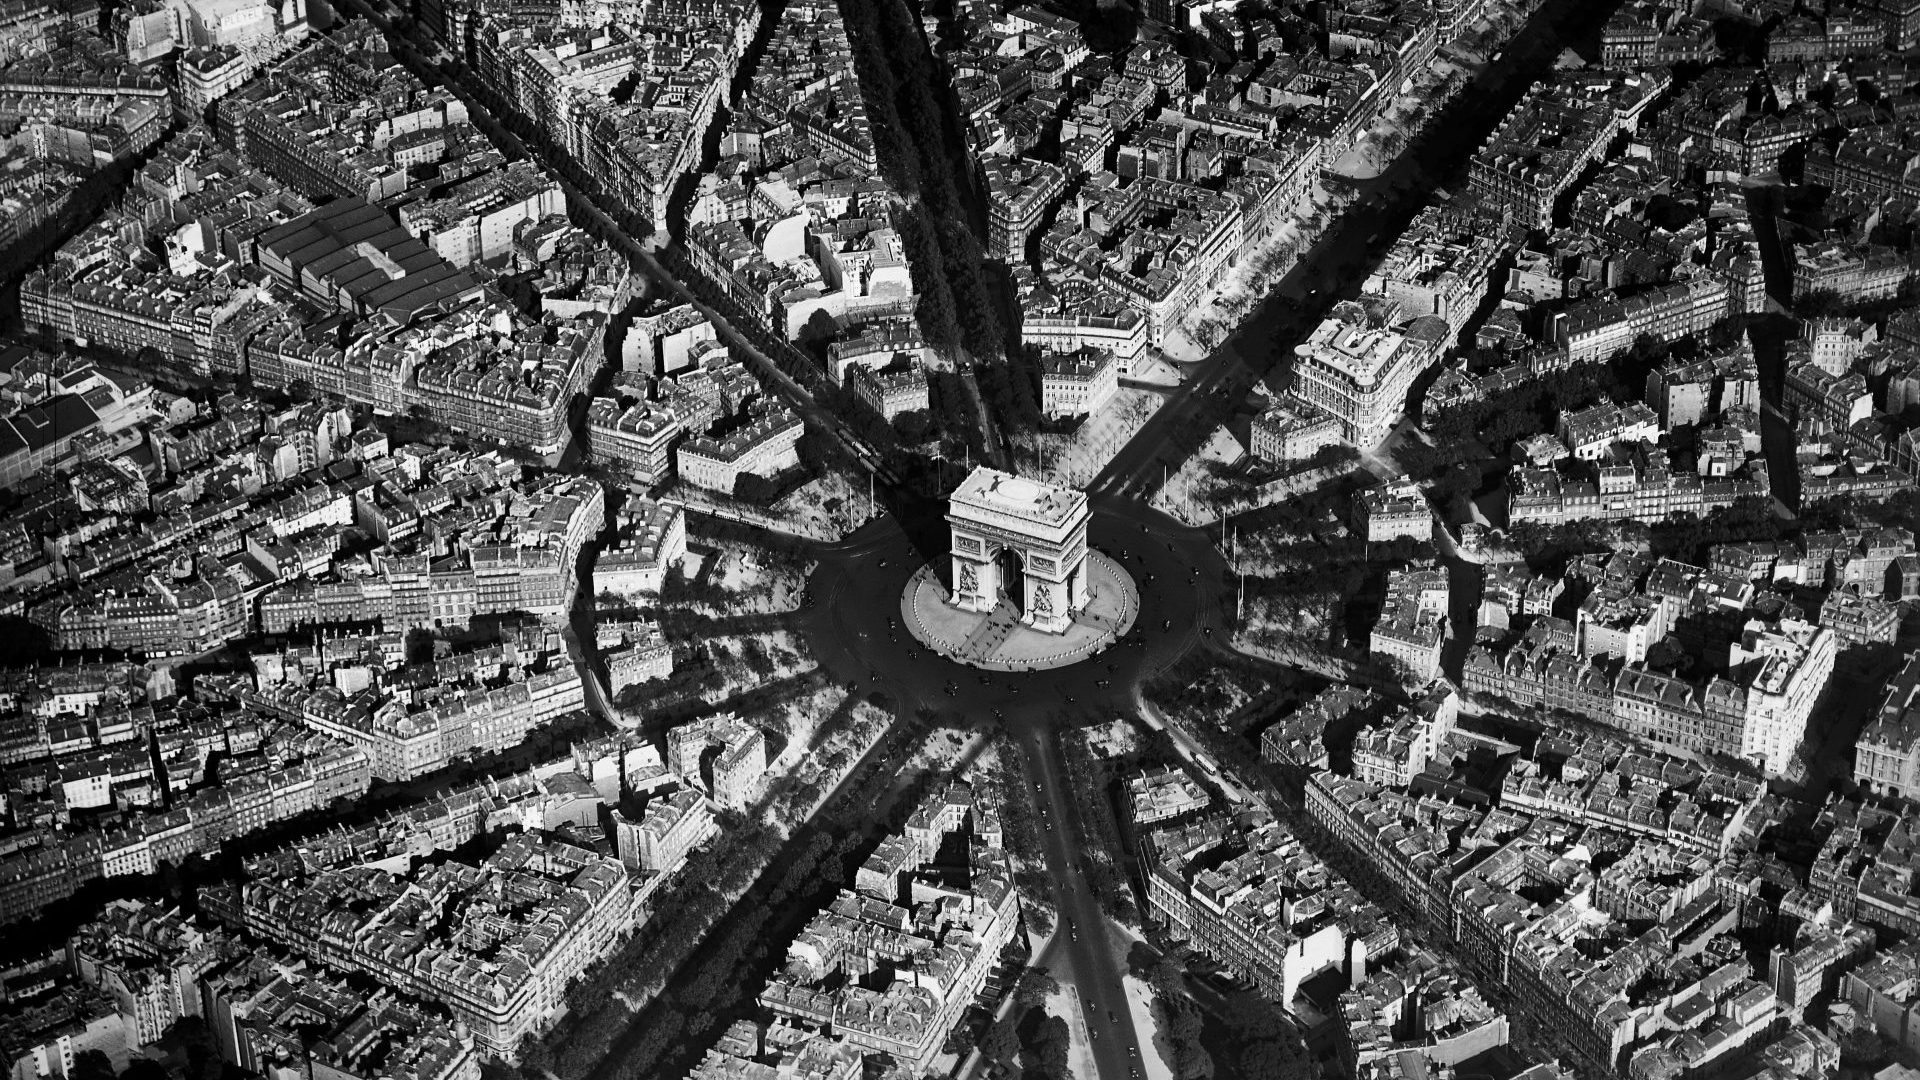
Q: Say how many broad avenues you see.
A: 12